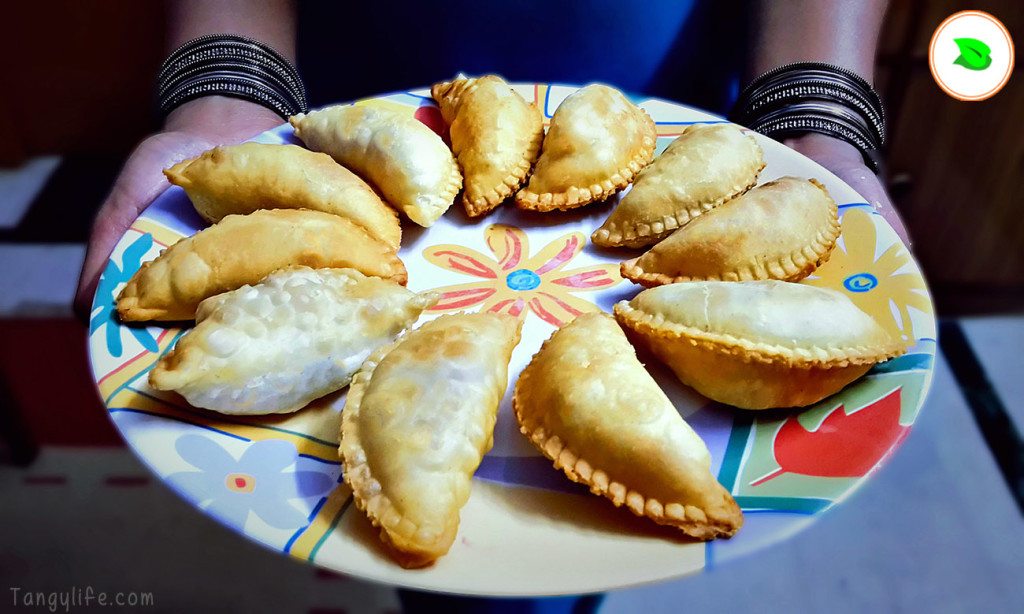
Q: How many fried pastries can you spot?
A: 11